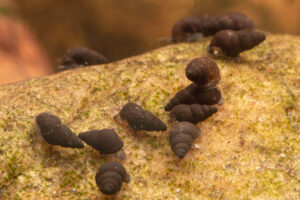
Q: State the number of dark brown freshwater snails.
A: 12